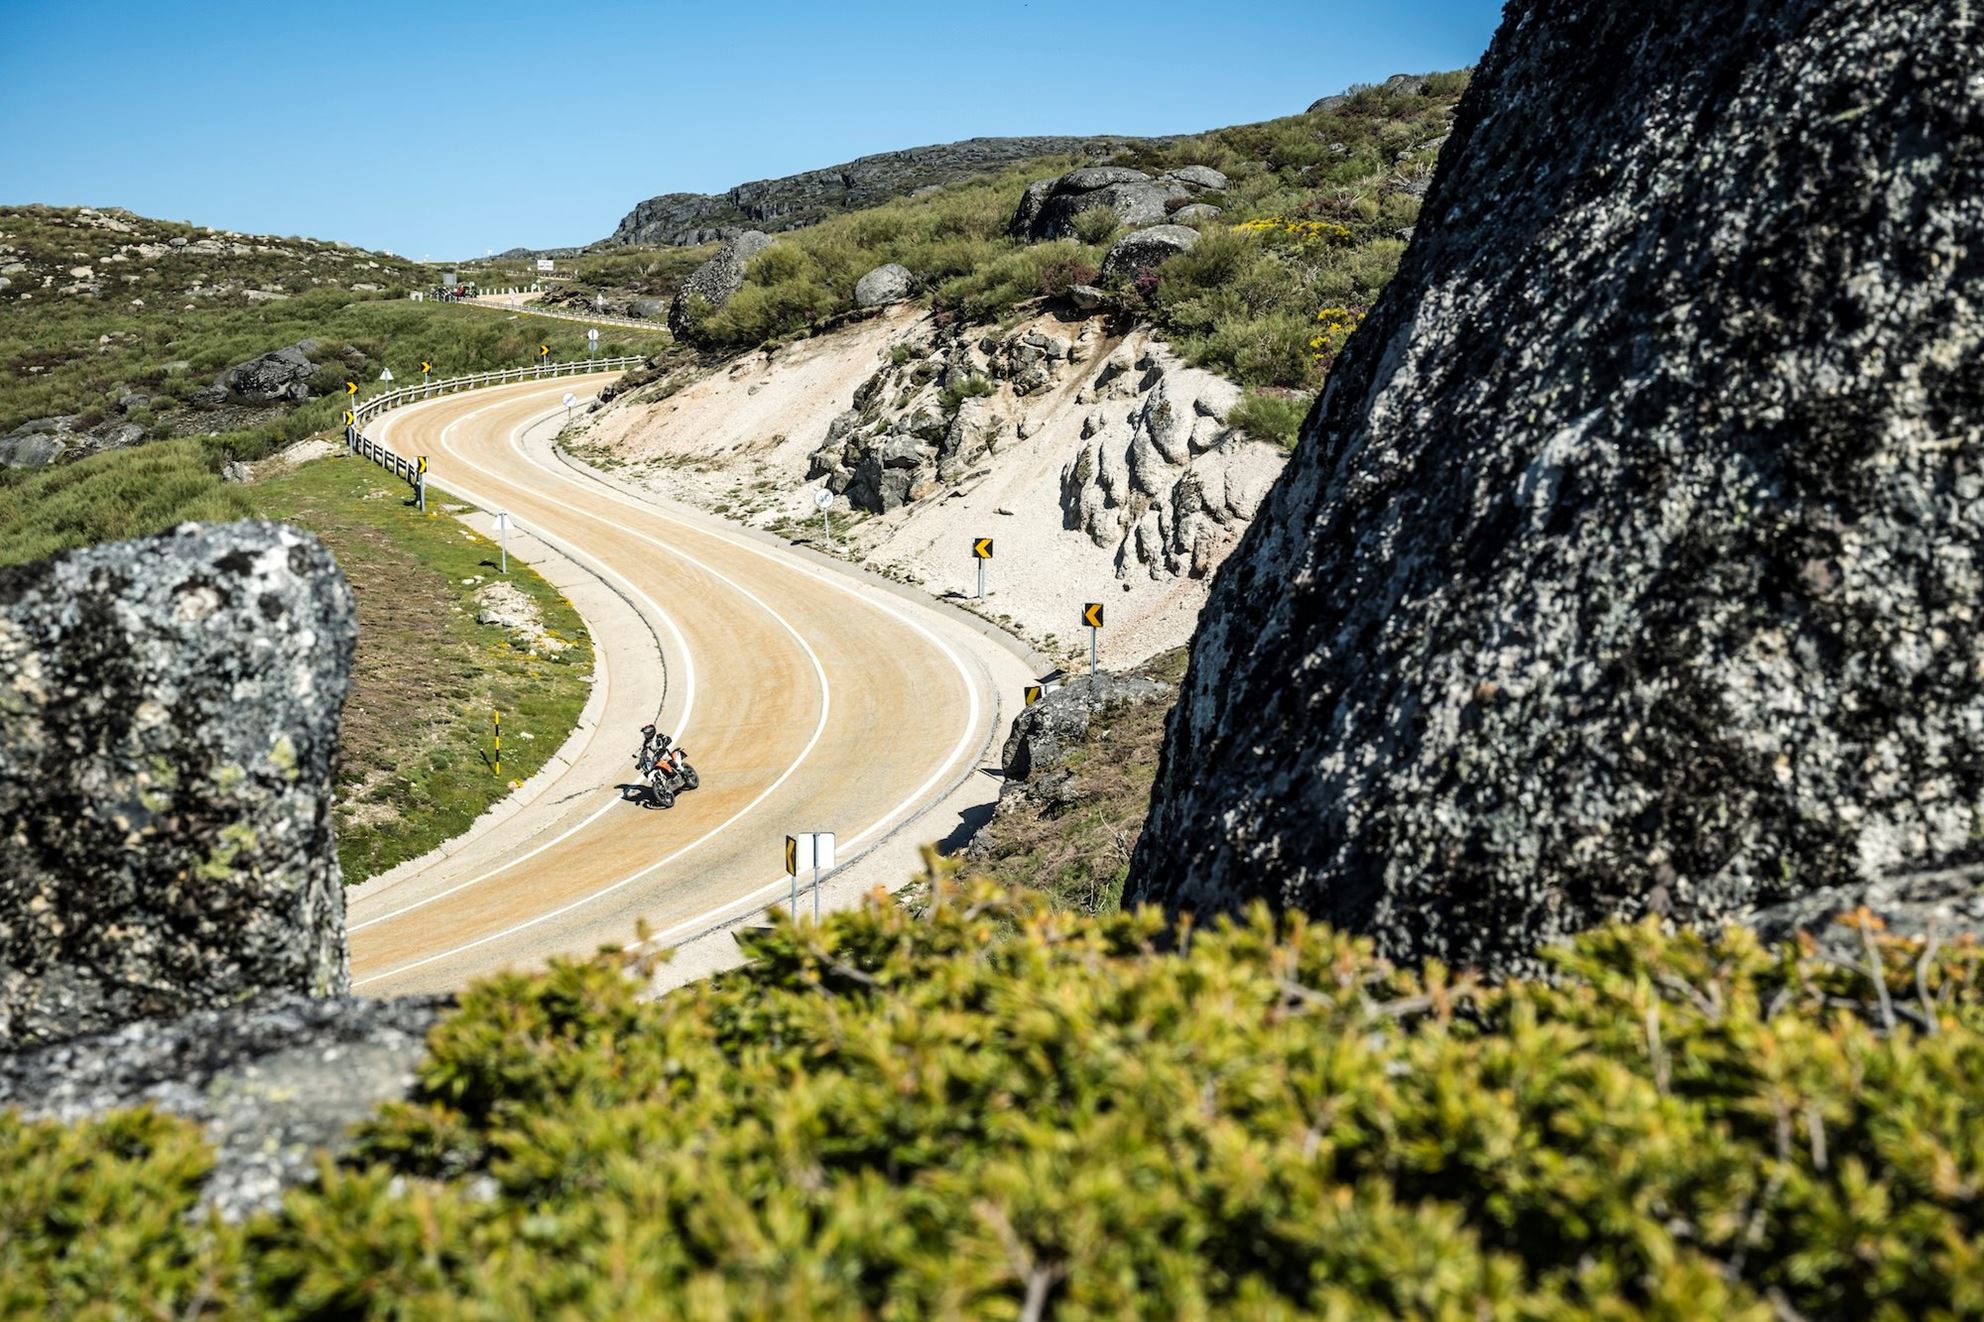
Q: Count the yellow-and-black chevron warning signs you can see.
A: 9